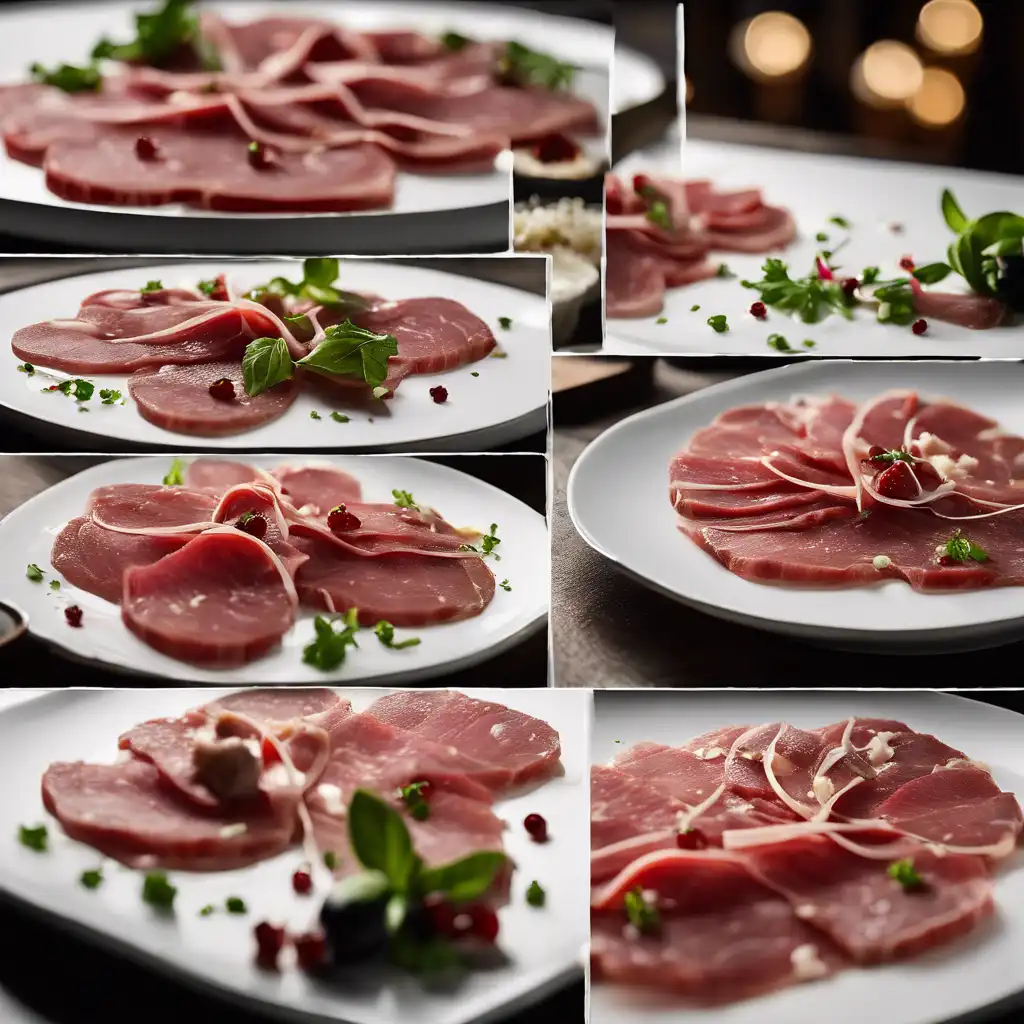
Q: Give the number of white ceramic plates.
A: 7